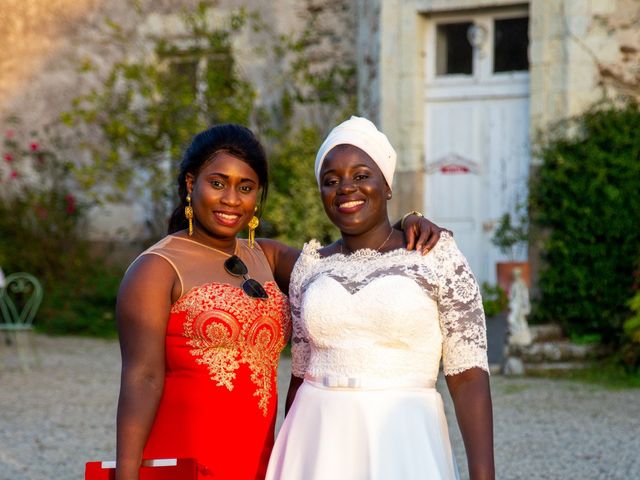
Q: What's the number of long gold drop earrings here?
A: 2